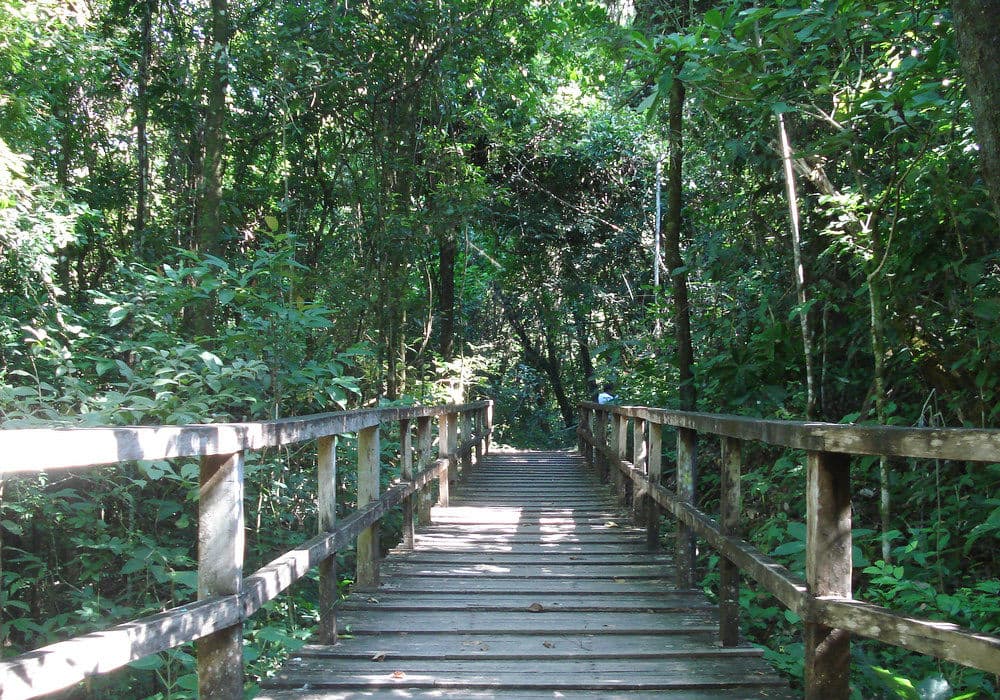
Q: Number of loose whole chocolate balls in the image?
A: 0